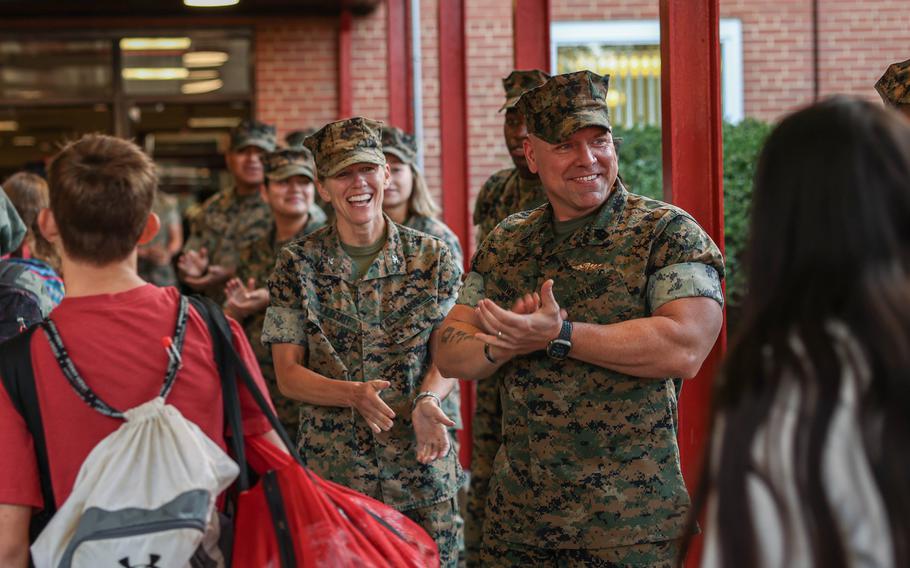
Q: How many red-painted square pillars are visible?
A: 5